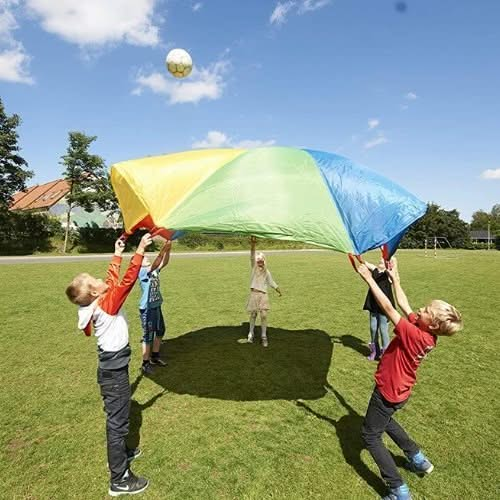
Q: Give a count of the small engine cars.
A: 0